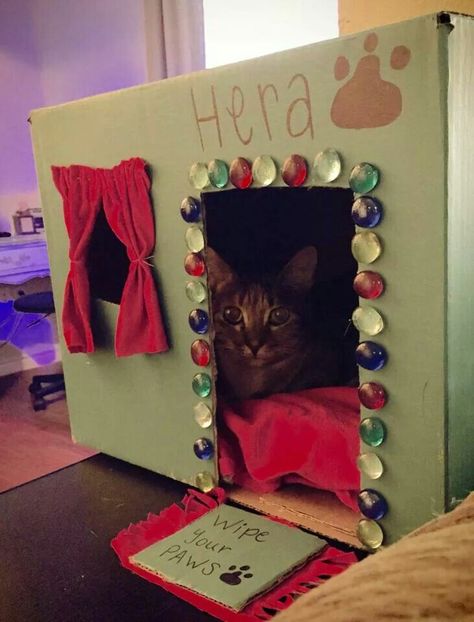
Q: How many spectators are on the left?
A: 0